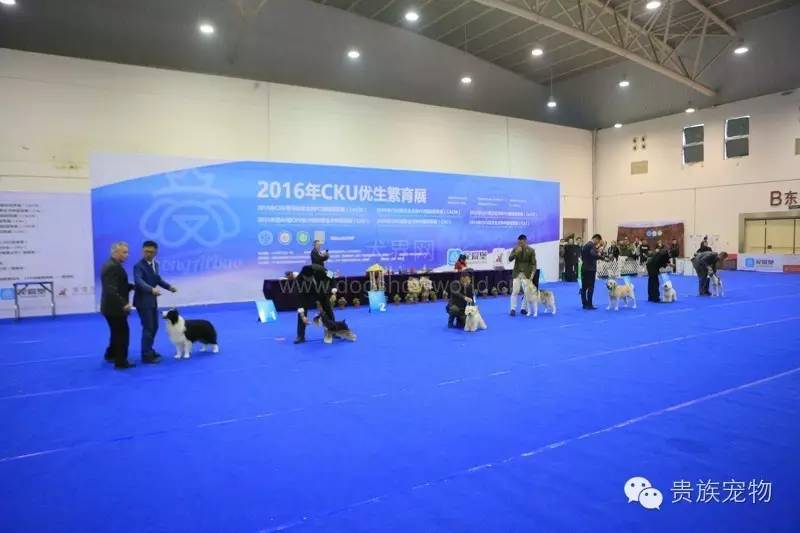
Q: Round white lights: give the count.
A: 12